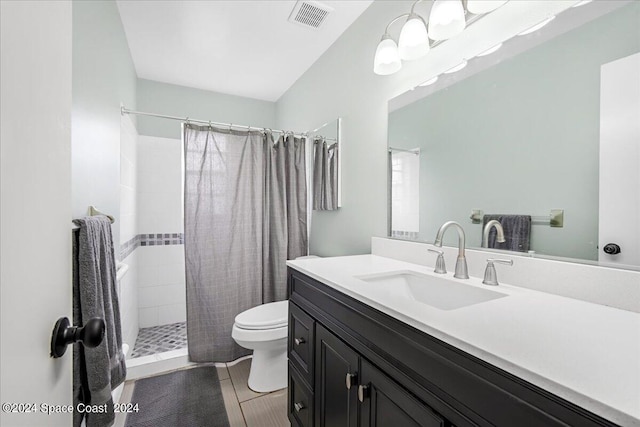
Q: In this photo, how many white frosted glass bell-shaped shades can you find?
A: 4